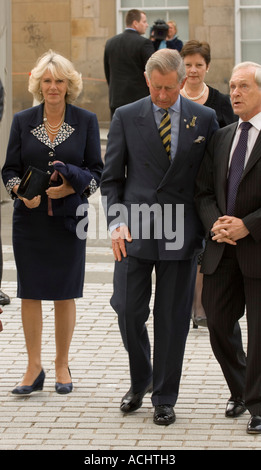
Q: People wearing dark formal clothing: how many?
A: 5